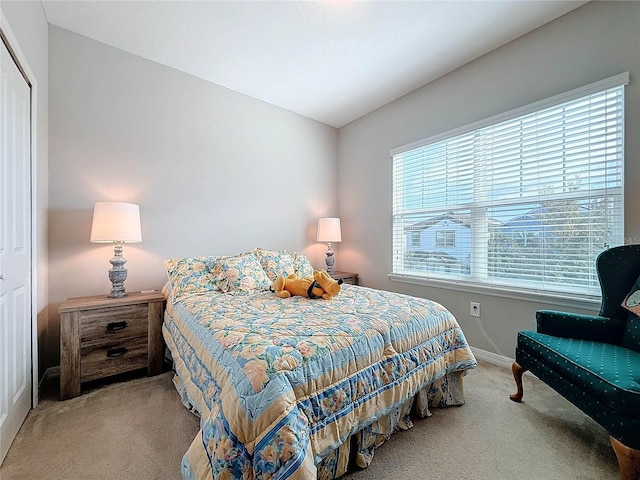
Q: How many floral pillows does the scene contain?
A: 4